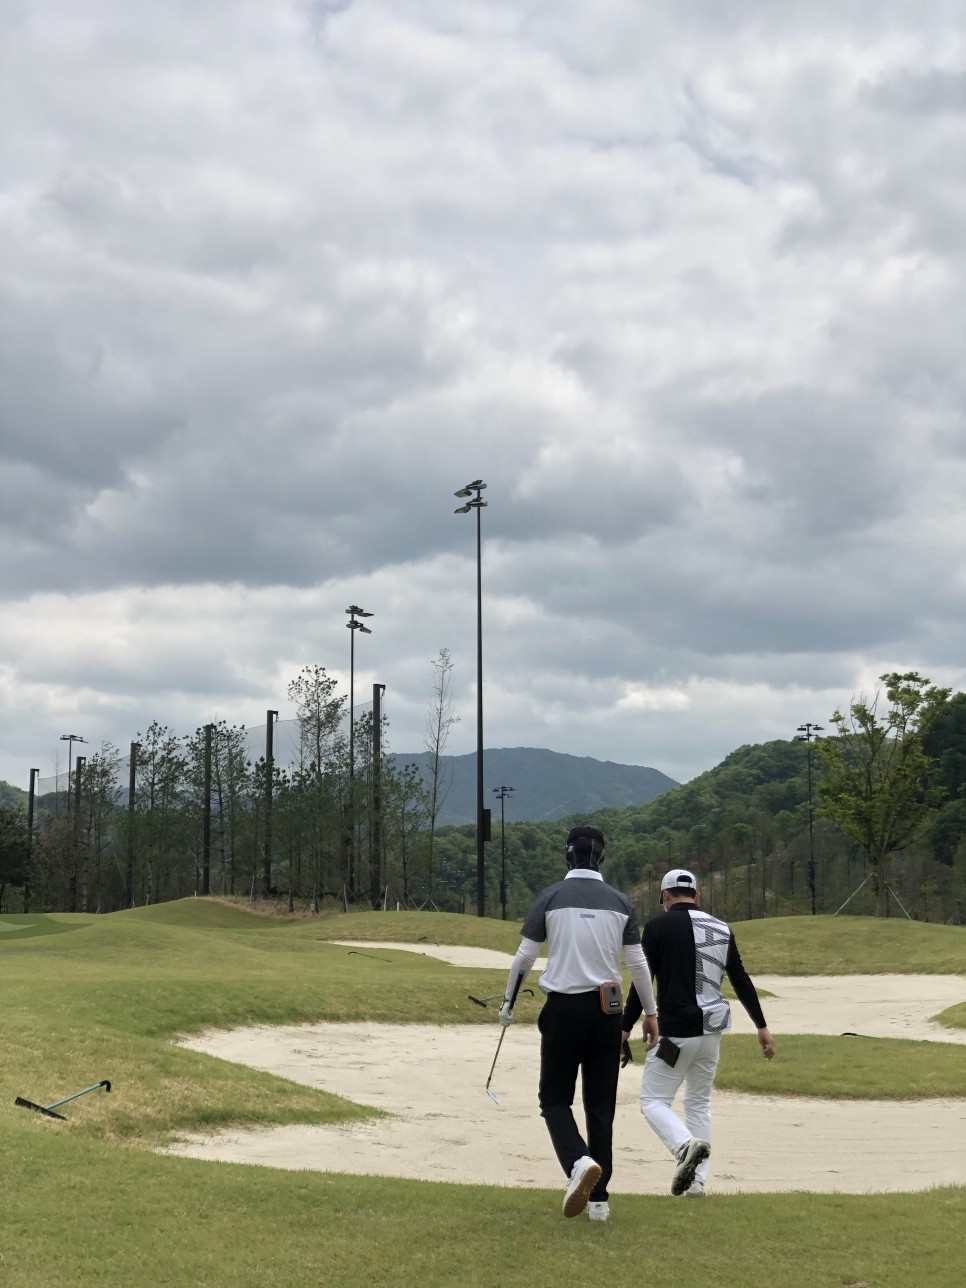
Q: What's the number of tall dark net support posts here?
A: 6